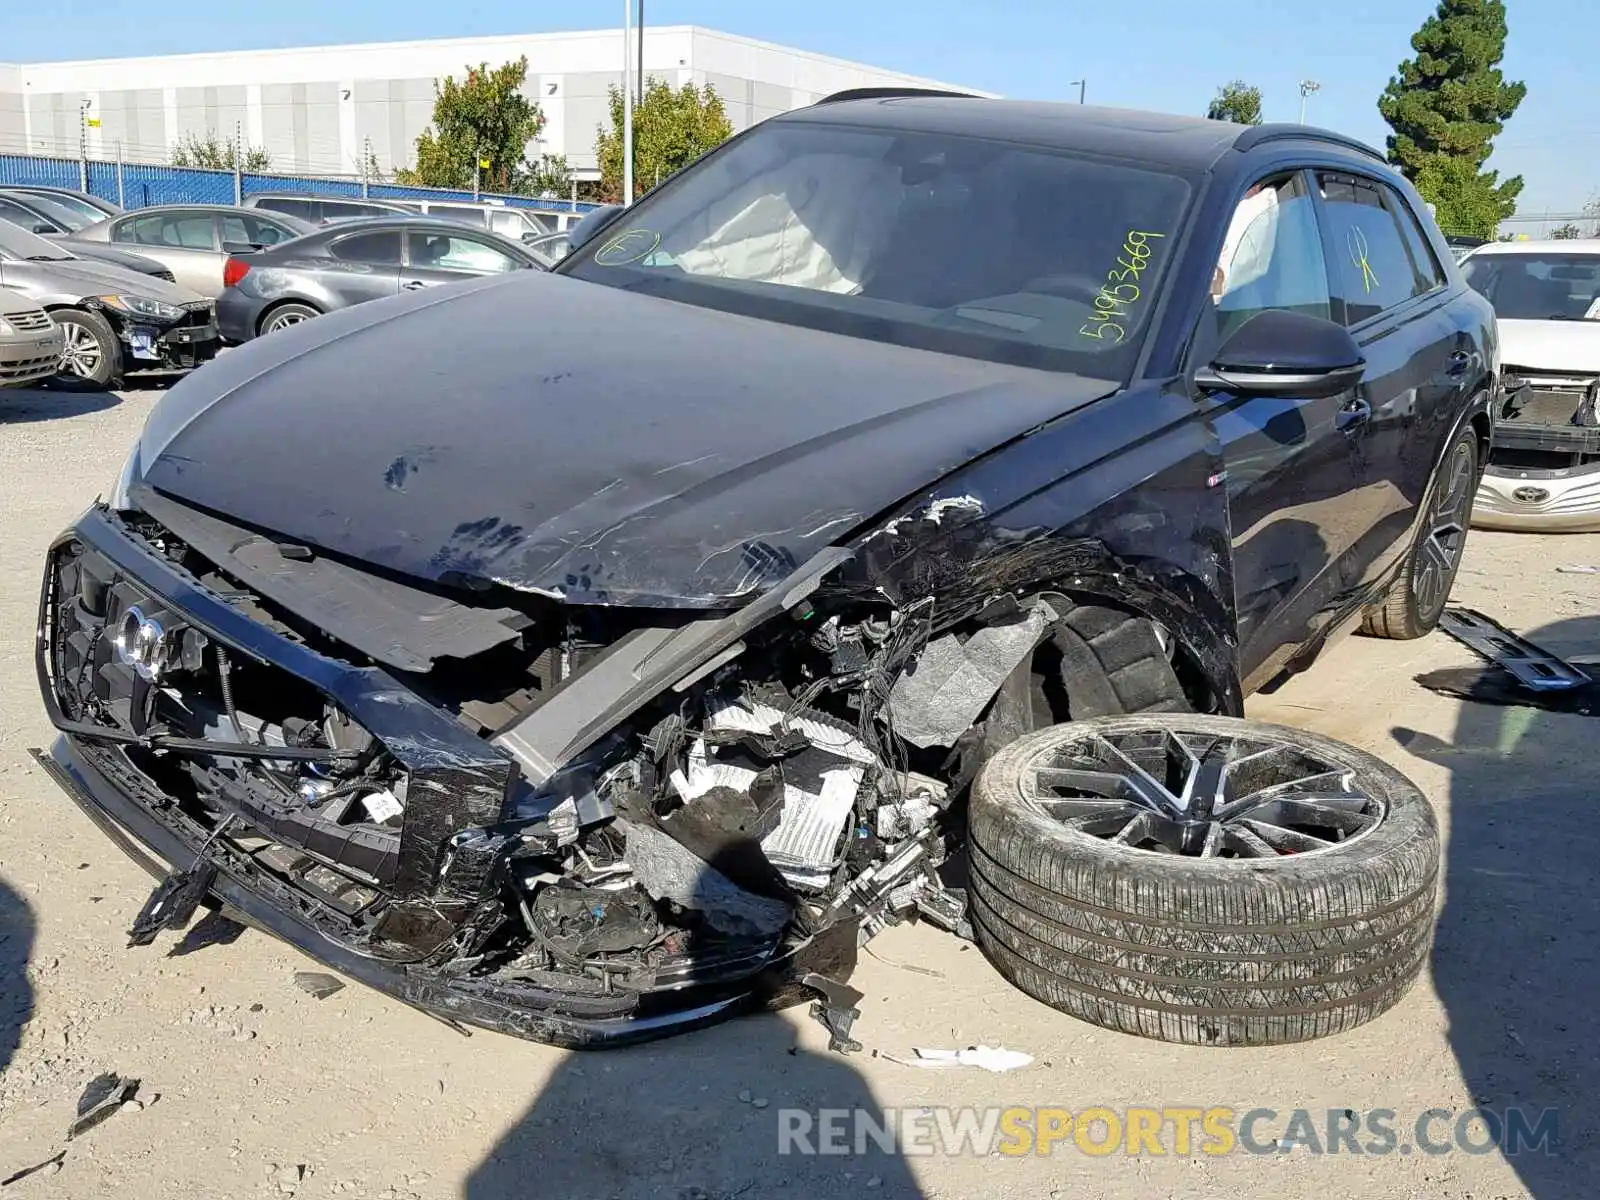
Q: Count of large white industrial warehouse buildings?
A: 1